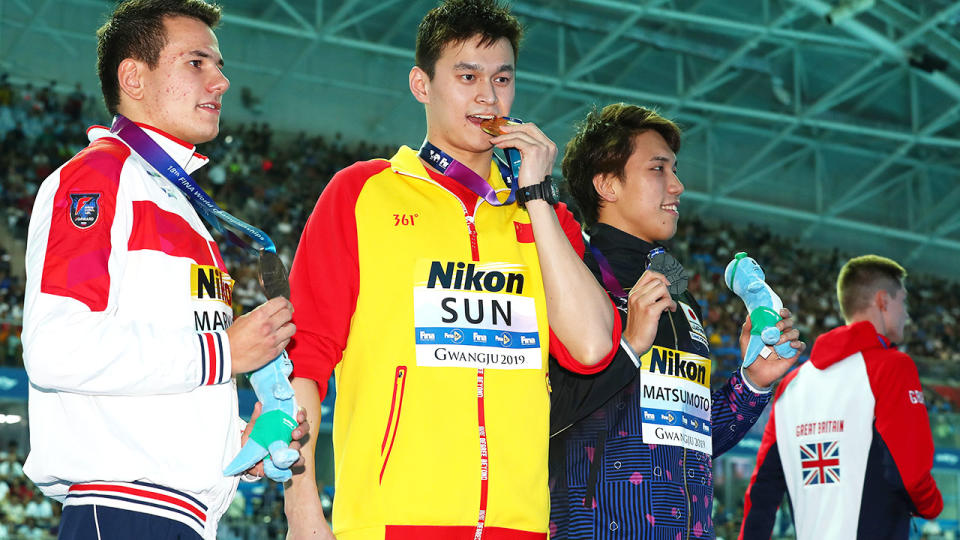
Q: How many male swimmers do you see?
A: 4